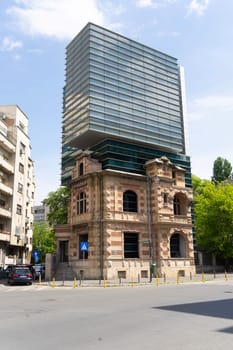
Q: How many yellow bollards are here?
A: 9